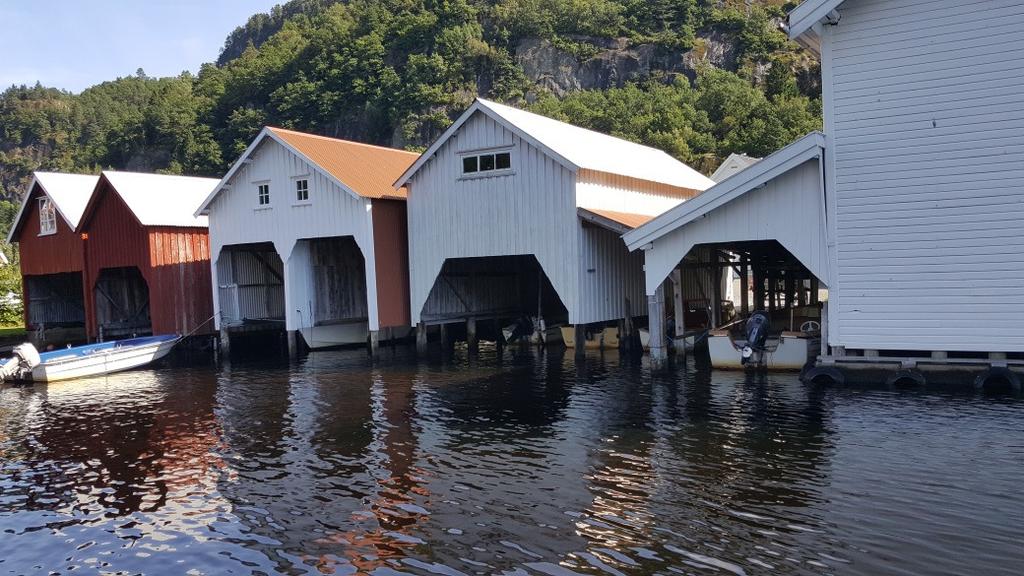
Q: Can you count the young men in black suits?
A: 0